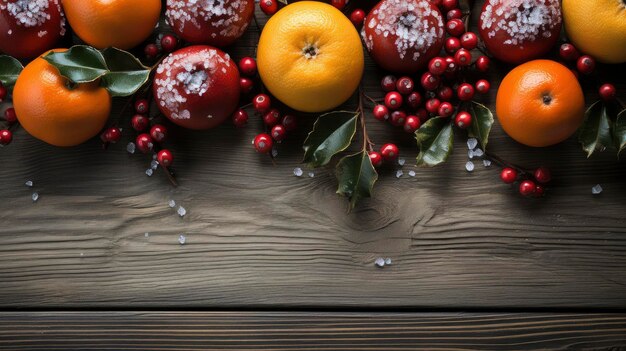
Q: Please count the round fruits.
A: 10